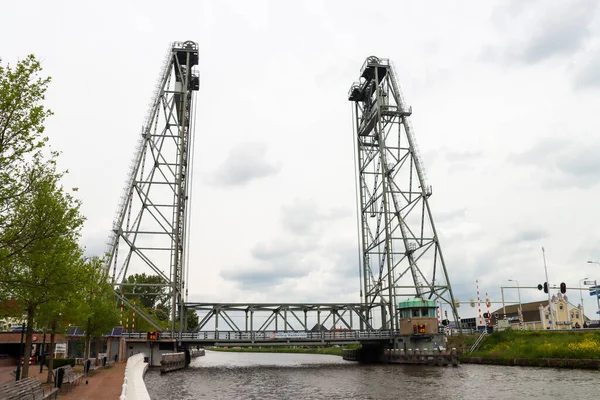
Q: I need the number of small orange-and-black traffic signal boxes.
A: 2